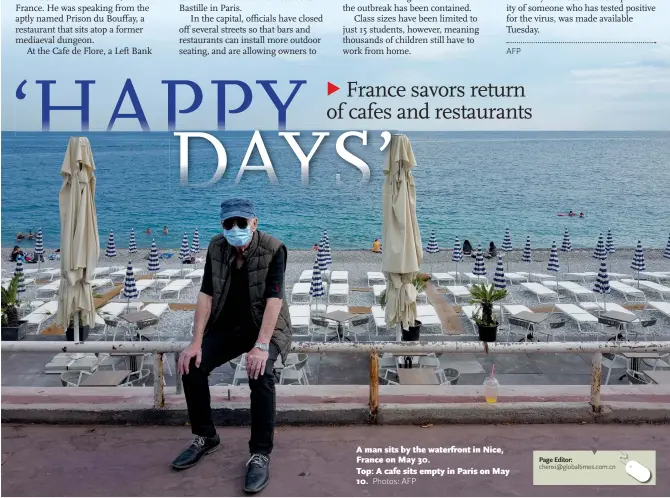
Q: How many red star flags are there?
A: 0